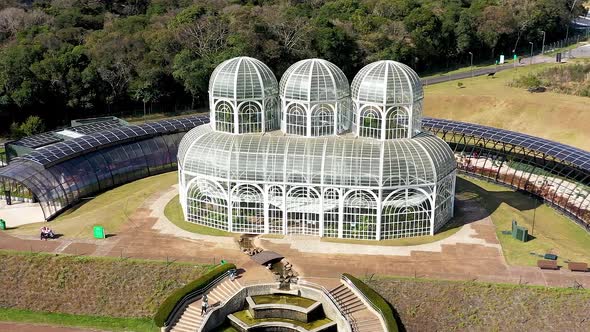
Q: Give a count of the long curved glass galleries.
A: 2